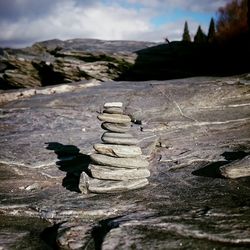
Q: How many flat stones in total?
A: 9